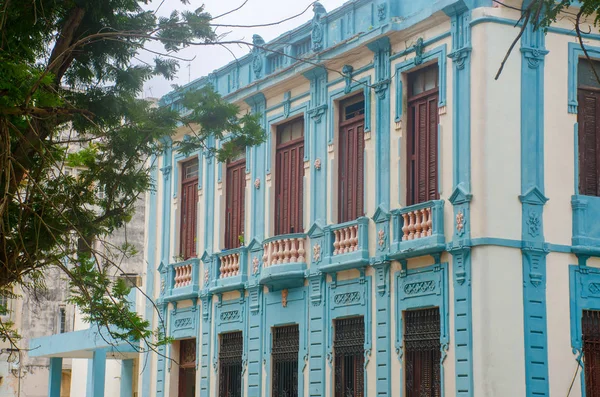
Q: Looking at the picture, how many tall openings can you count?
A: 12